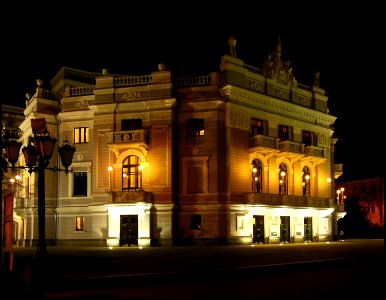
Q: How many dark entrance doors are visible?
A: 4